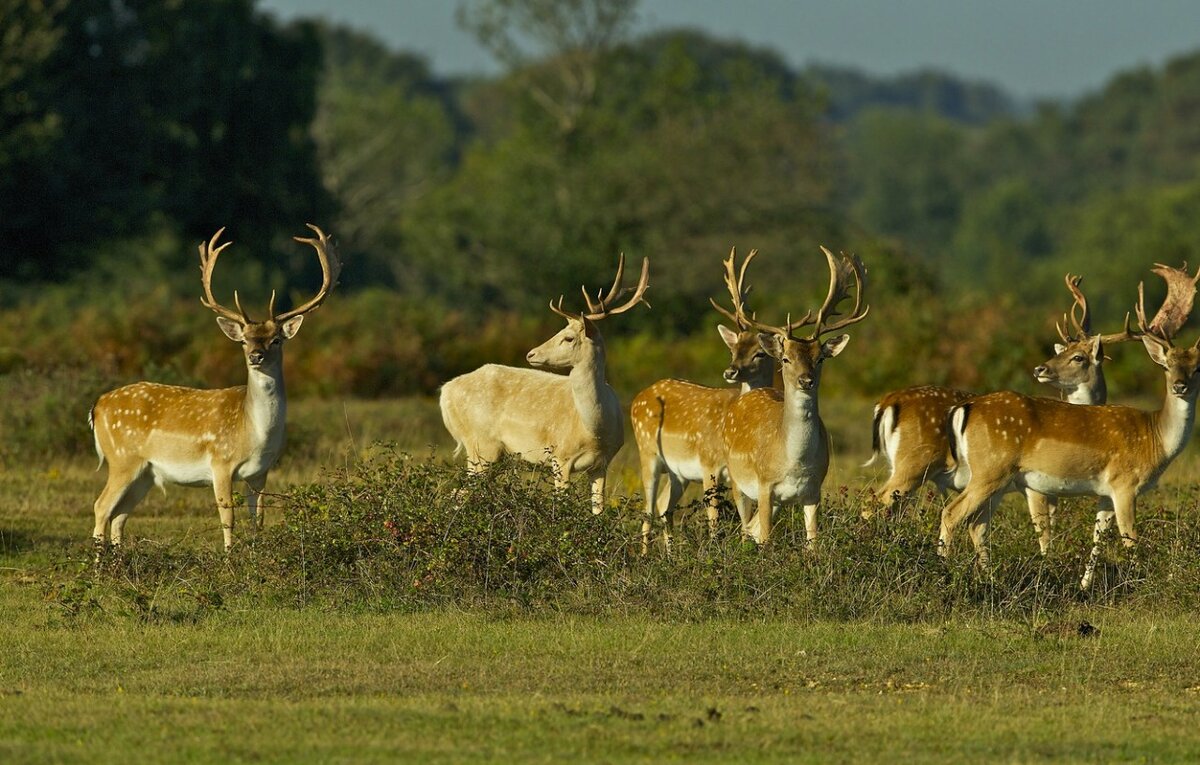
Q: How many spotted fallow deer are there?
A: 5